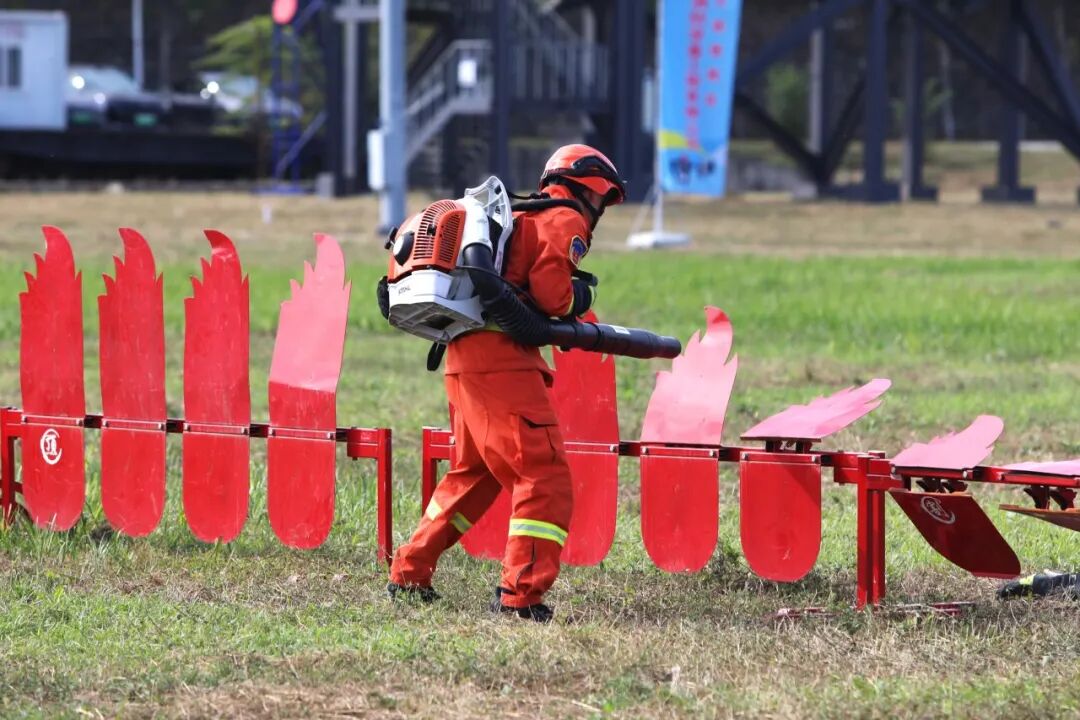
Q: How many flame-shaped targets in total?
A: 10